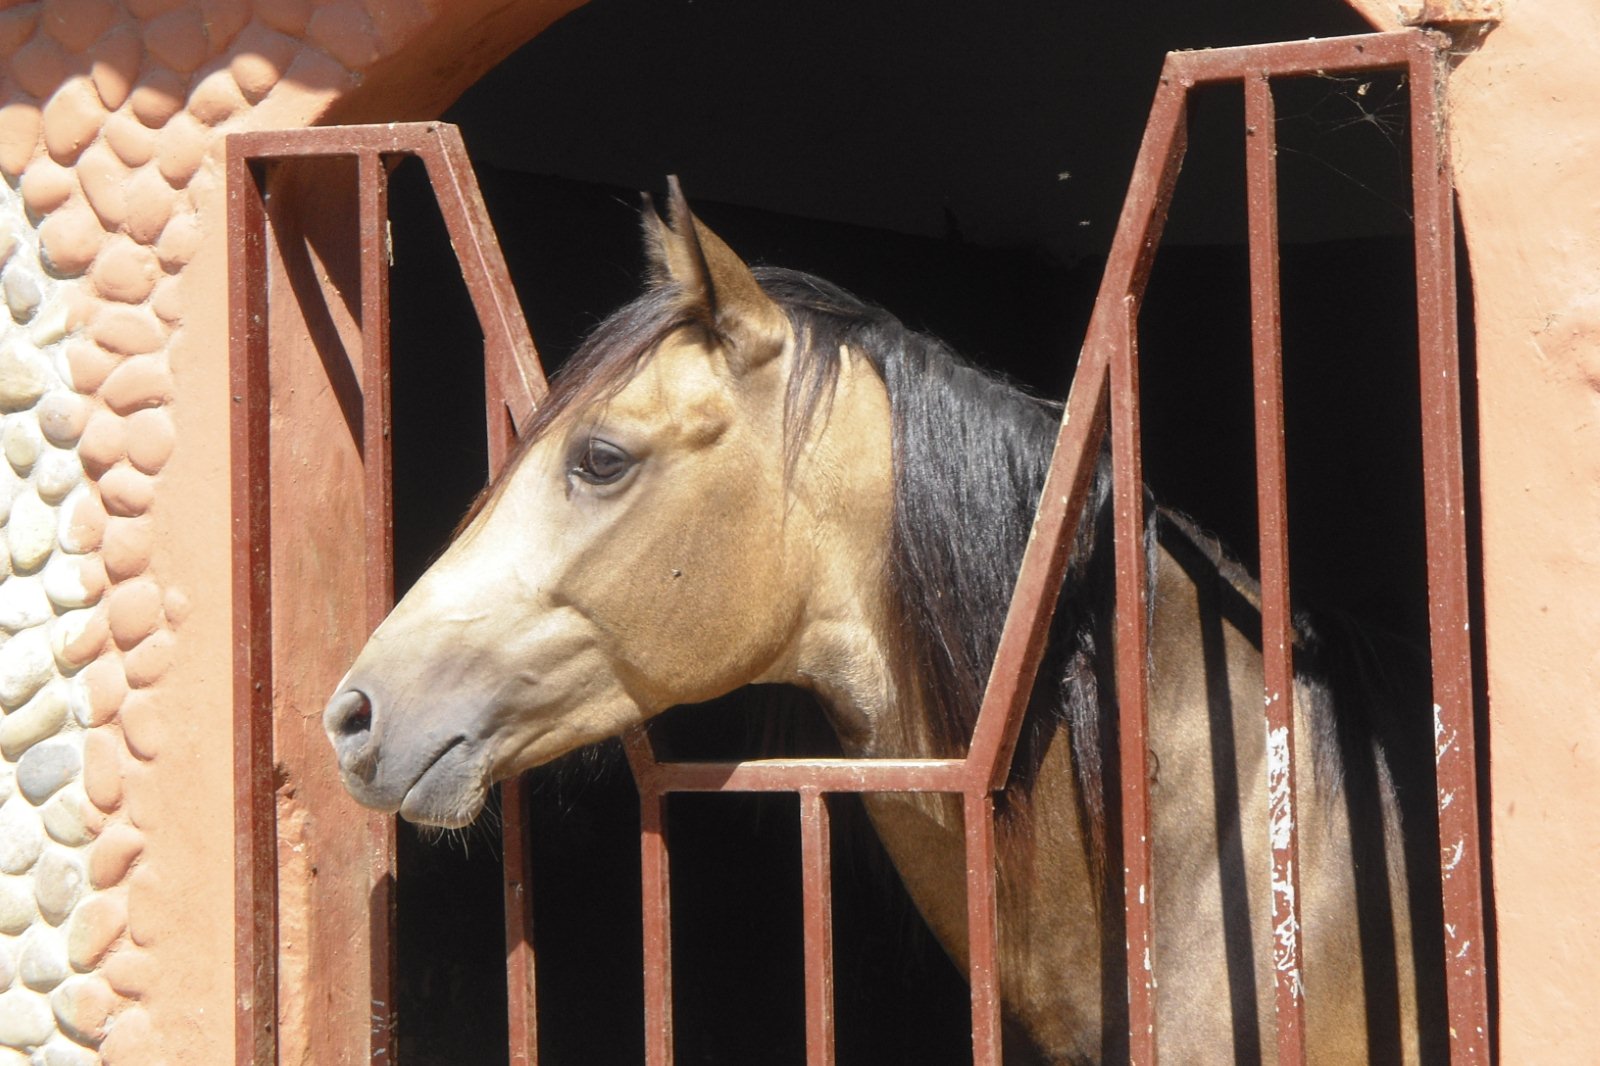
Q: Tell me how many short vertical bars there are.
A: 3